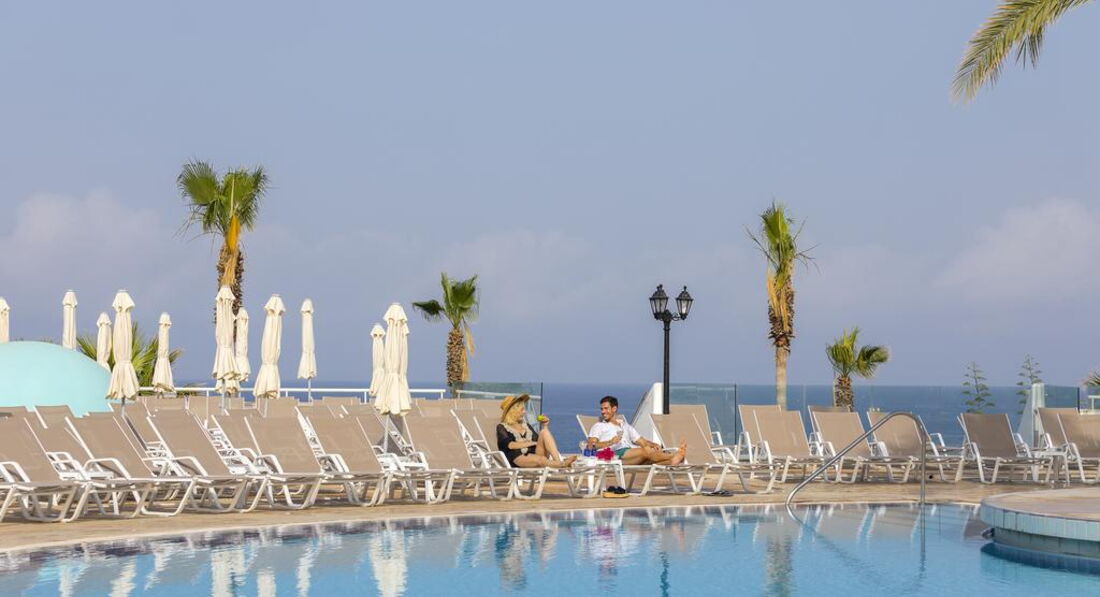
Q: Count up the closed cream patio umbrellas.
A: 11